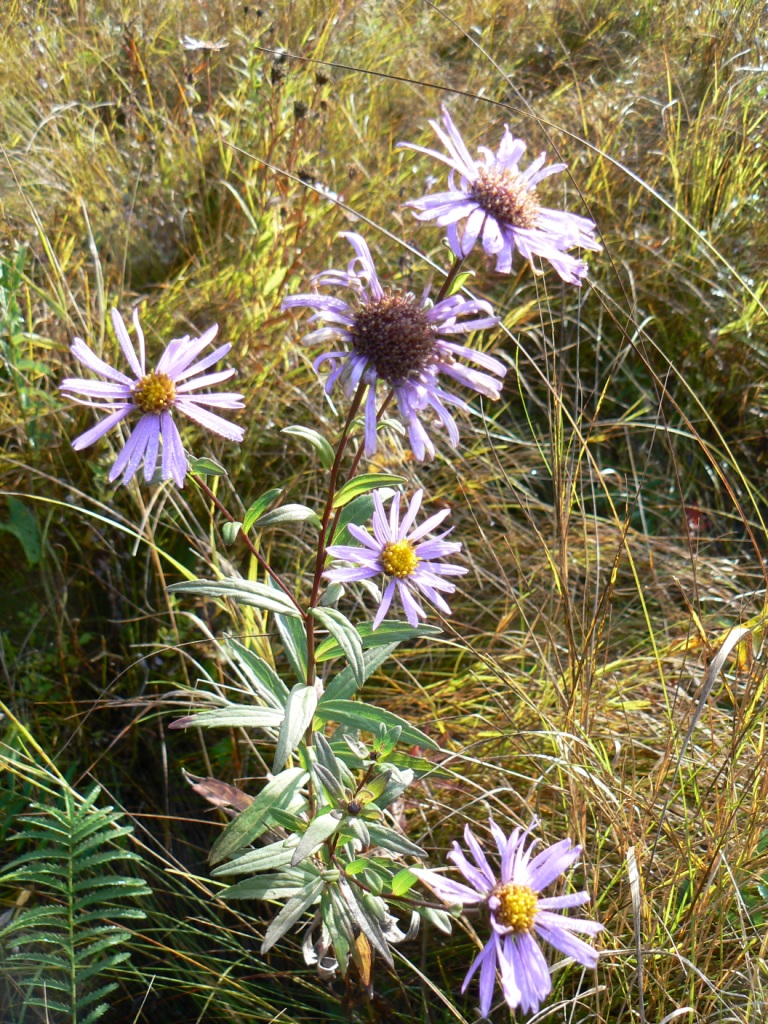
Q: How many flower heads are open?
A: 5